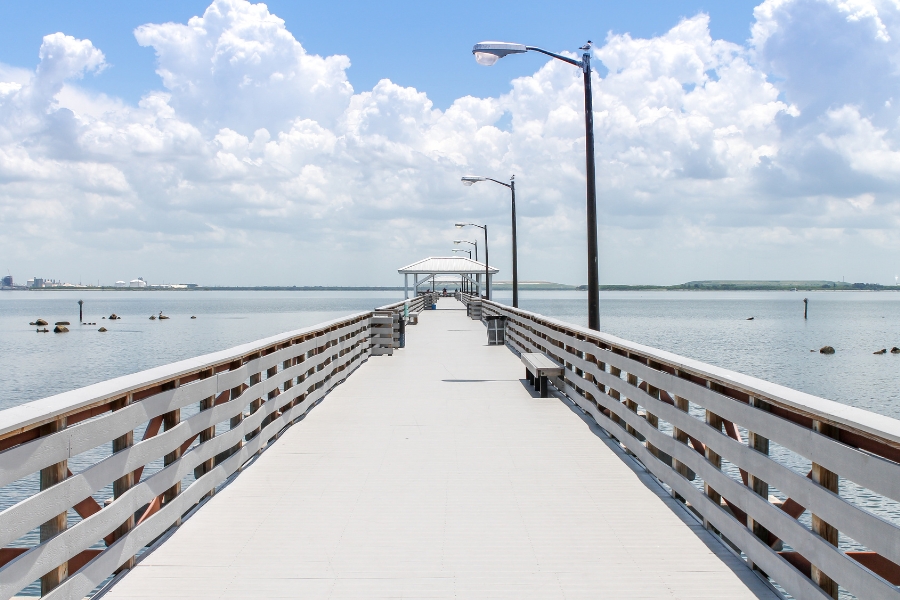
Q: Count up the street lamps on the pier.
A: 5